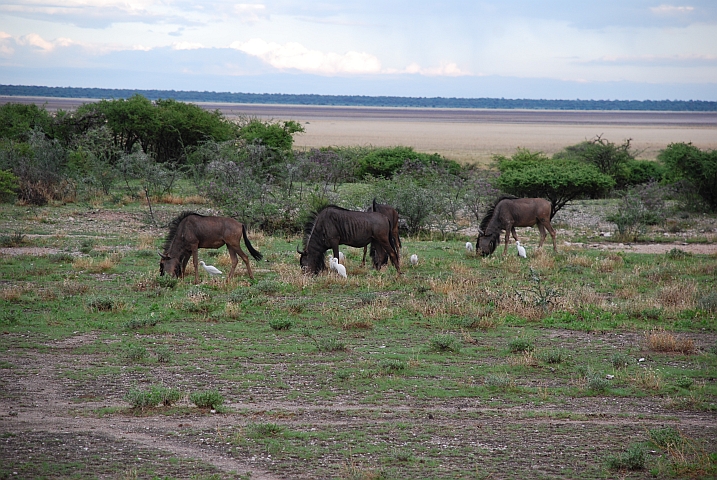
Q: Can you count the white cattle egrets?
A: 7